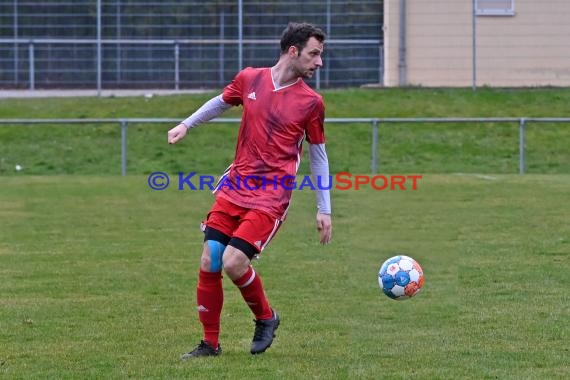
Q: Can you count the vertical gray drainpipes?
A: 1